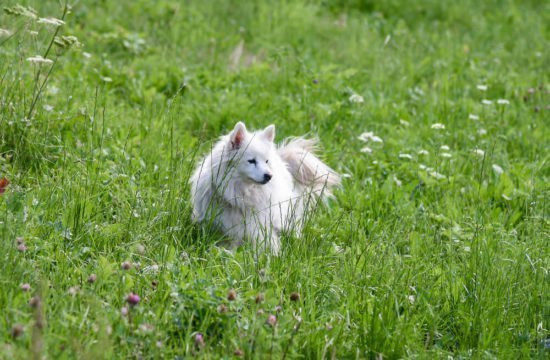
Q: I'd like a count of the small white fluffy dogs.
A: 1